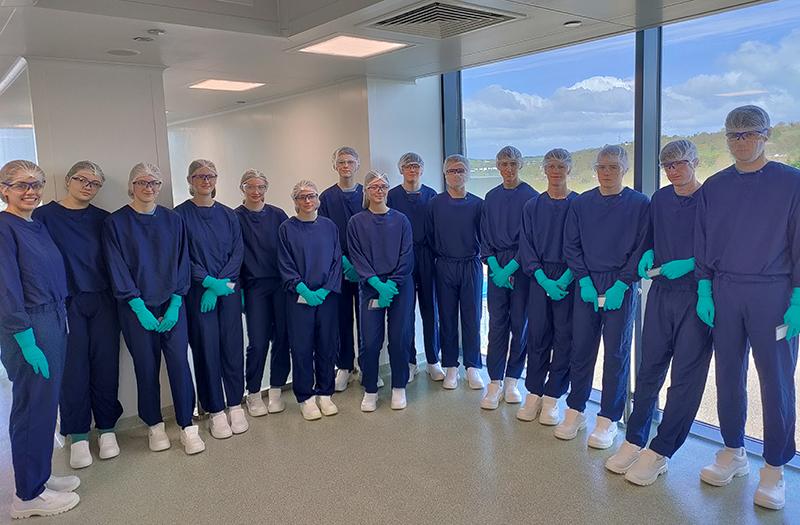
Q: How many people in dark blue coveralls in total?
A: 15